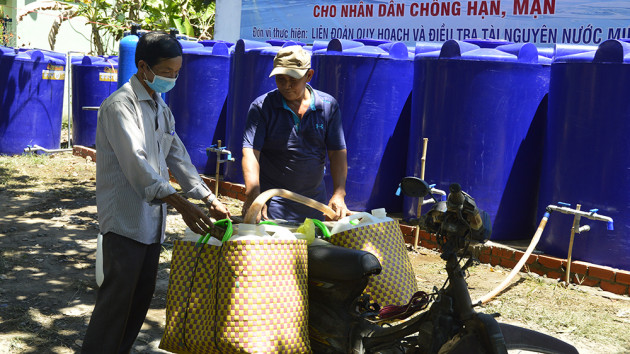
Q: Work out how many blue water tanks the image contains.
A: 7